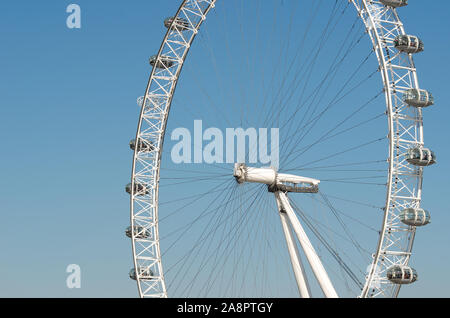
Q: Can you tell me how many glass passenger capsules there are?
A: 12